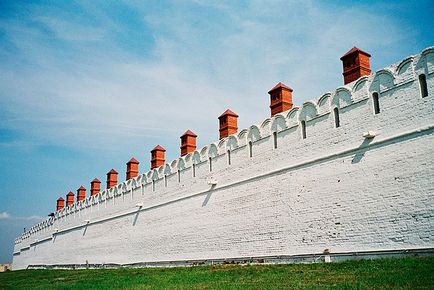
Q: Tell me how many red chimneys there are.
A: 11